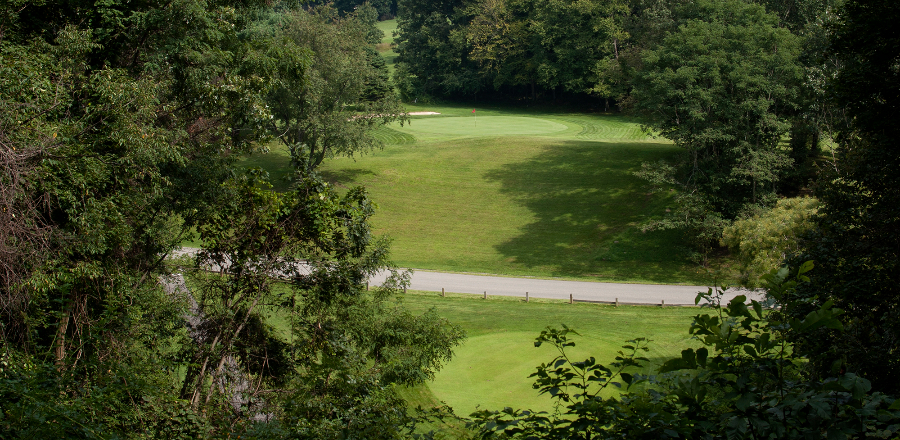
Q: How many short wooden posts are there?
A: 8